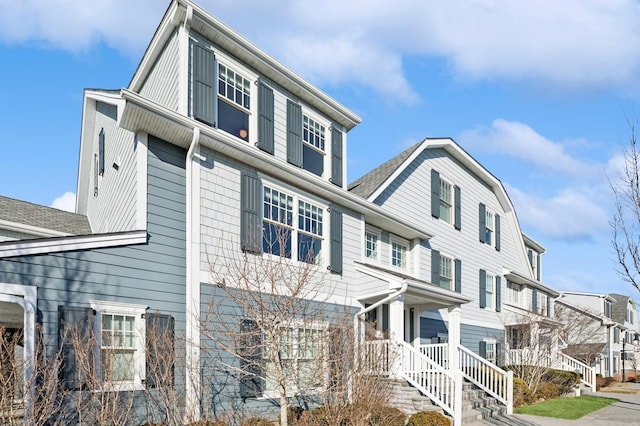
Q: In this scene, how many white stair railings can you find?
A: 3